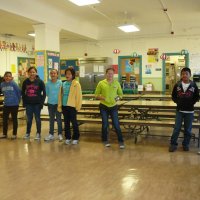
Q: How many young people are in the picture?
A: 6